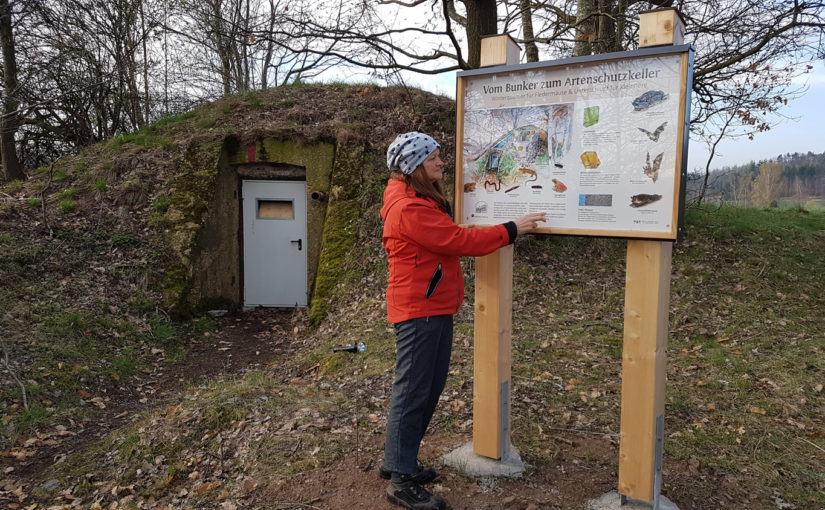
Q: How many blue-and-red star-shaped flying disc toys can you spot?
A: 0